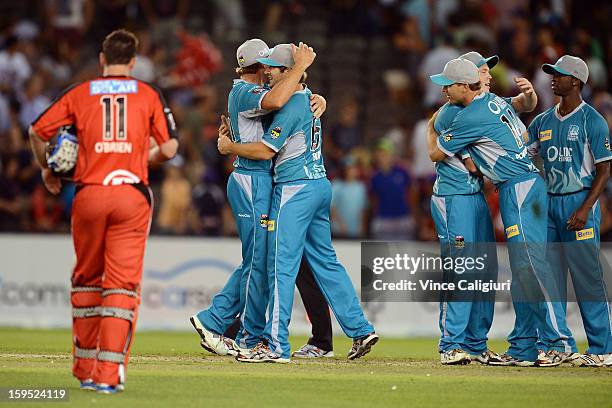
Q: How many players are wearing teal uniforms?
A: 5